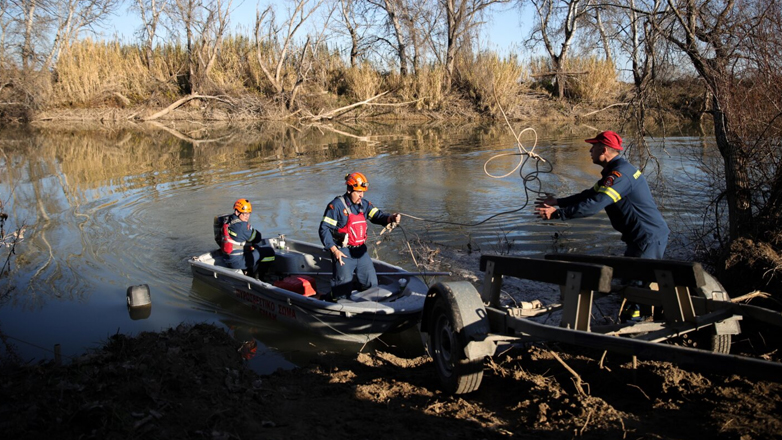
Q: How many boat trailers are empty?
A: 1